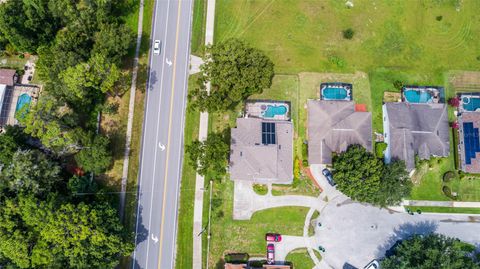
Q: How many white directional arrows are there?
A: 3